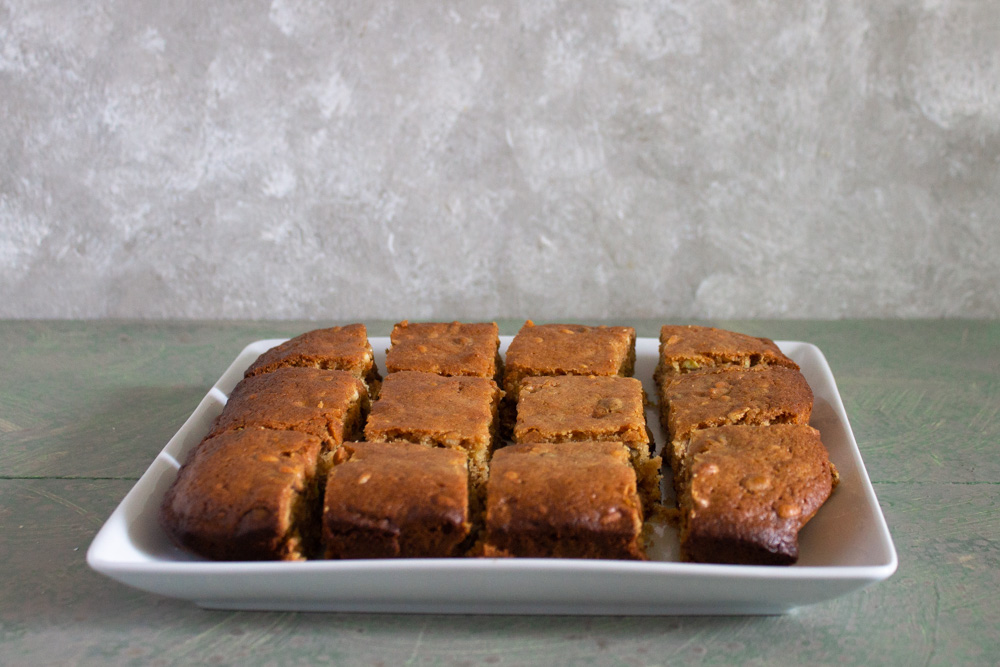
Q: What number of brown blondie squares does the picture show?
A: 12